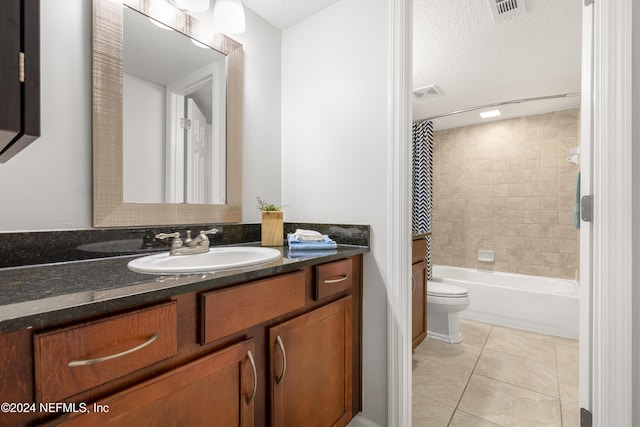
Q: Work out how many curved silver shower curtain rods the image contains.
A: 1